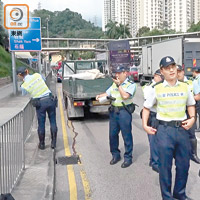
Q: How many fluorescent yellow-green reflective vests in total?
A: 5